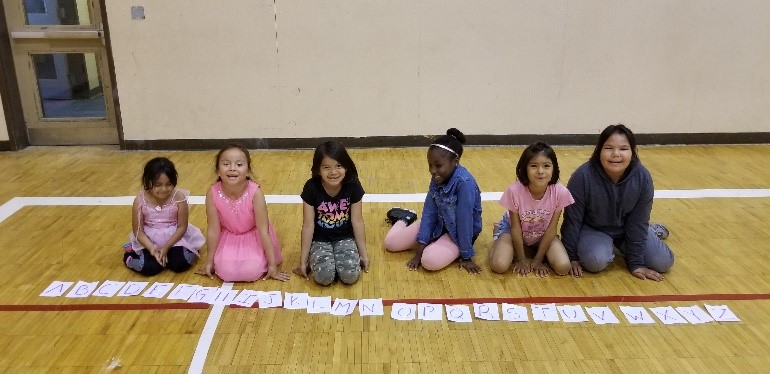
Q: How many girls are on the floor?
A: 6